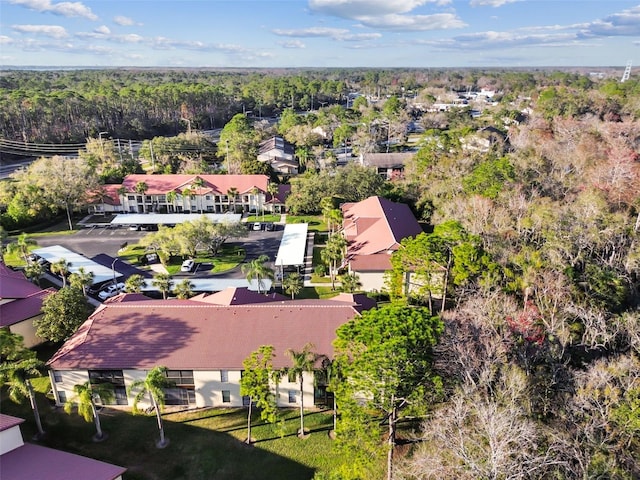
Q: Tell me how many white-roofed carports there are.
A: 4